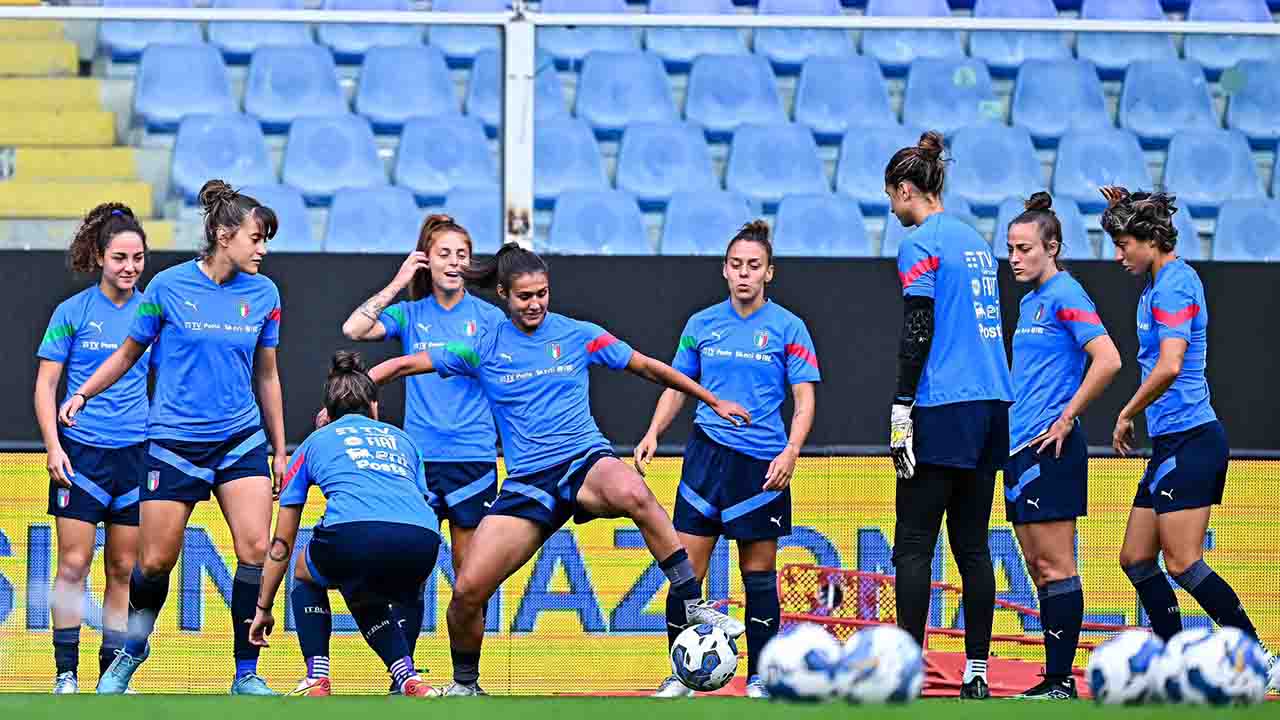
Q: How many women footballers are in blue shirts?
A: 9